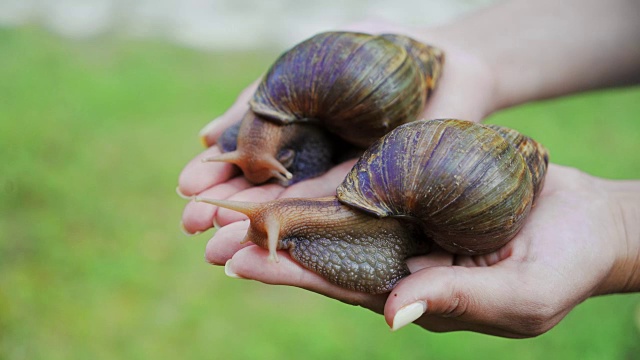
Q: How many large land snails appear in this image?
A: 2